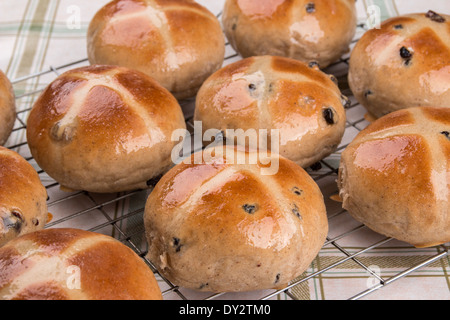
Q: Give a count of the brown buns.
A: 10